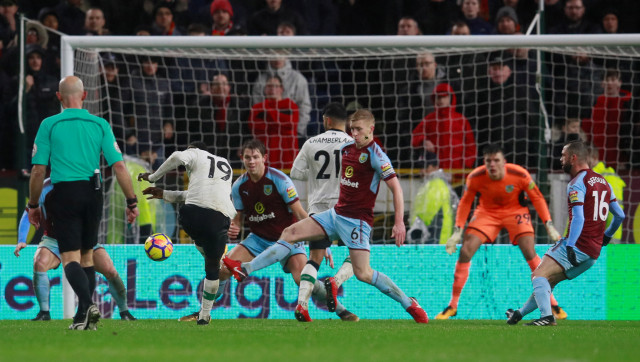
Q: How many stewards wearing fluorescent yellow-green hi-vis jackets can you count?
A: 3